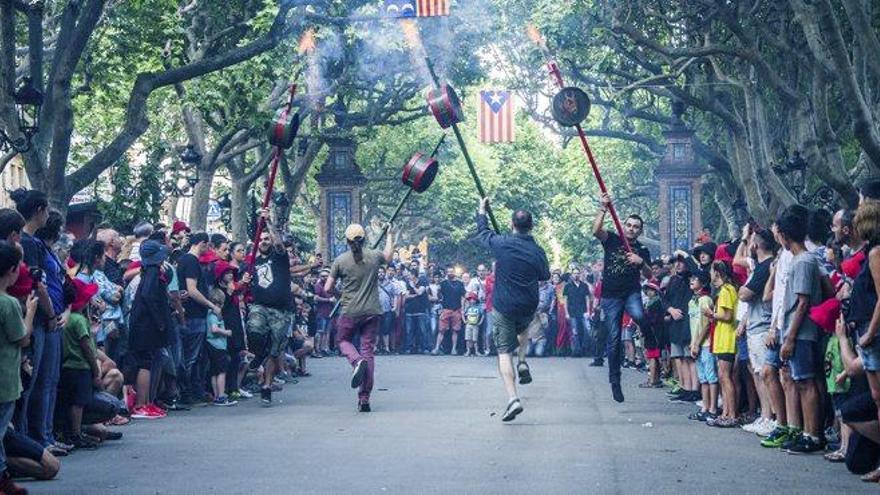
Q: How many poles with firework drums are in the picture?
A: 4